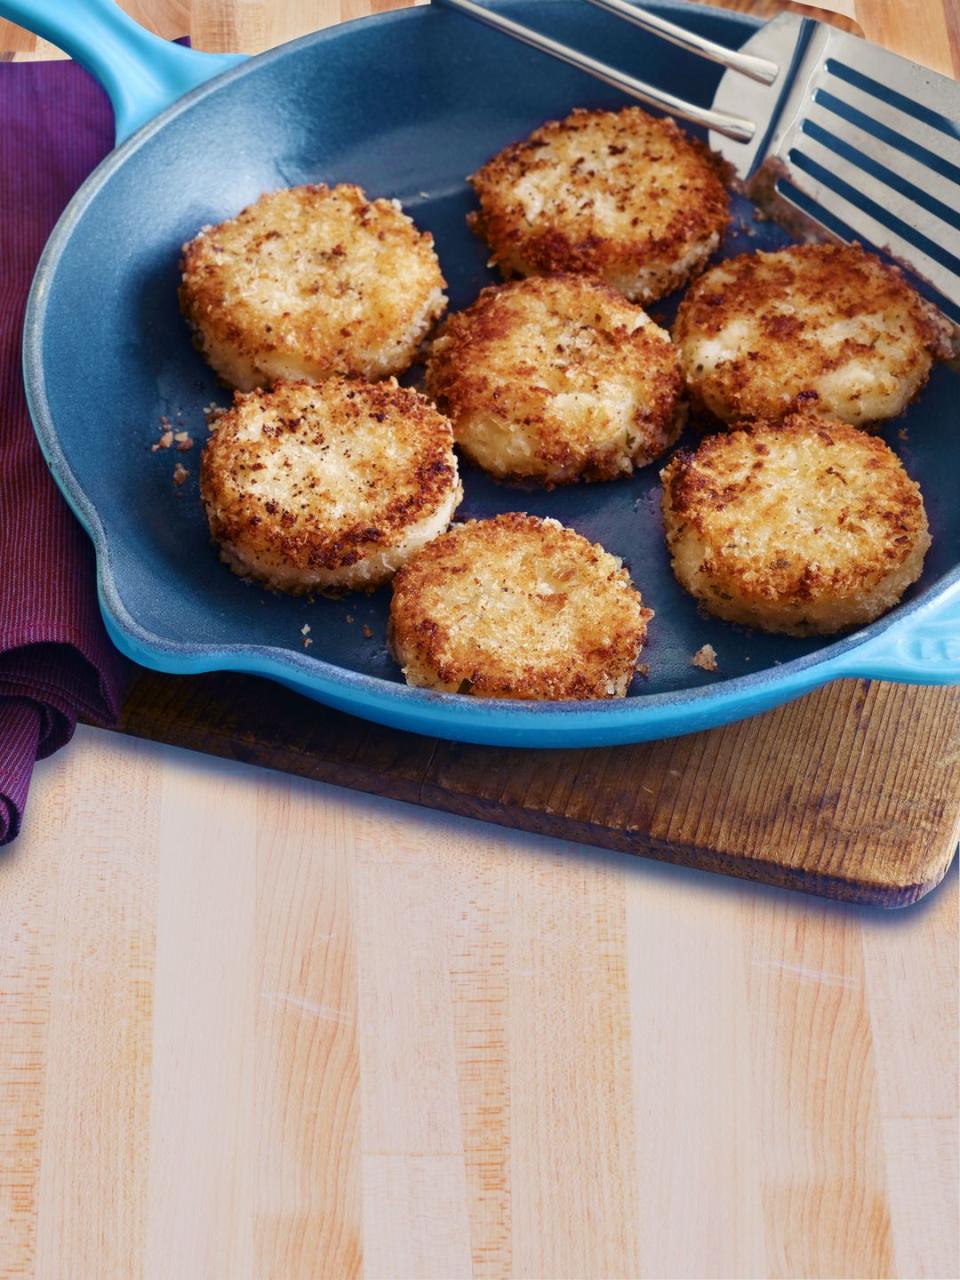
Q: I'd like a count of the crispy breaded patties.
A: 7